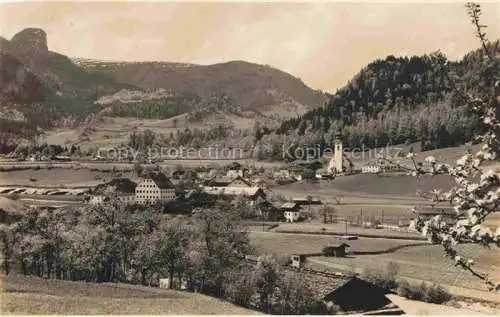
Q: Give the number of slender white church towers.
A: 1